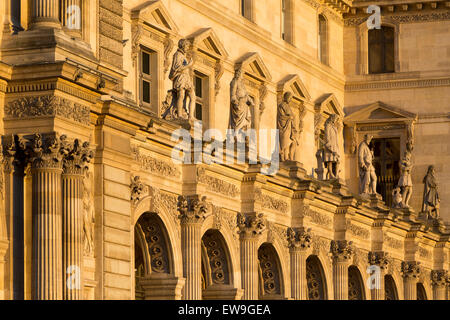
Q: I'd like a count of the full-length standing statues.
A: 7